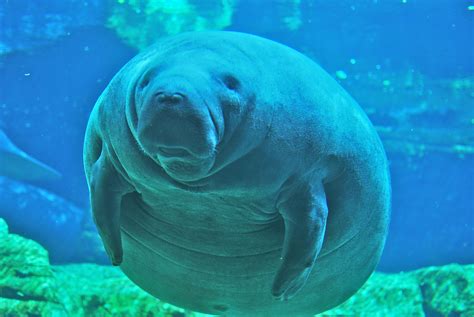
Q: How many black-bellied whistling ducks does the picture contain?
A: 0